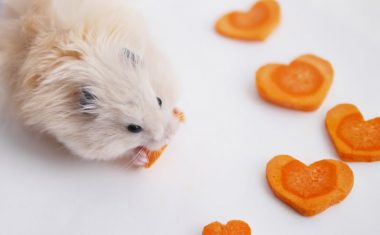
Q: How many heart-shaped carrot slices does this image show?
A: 5